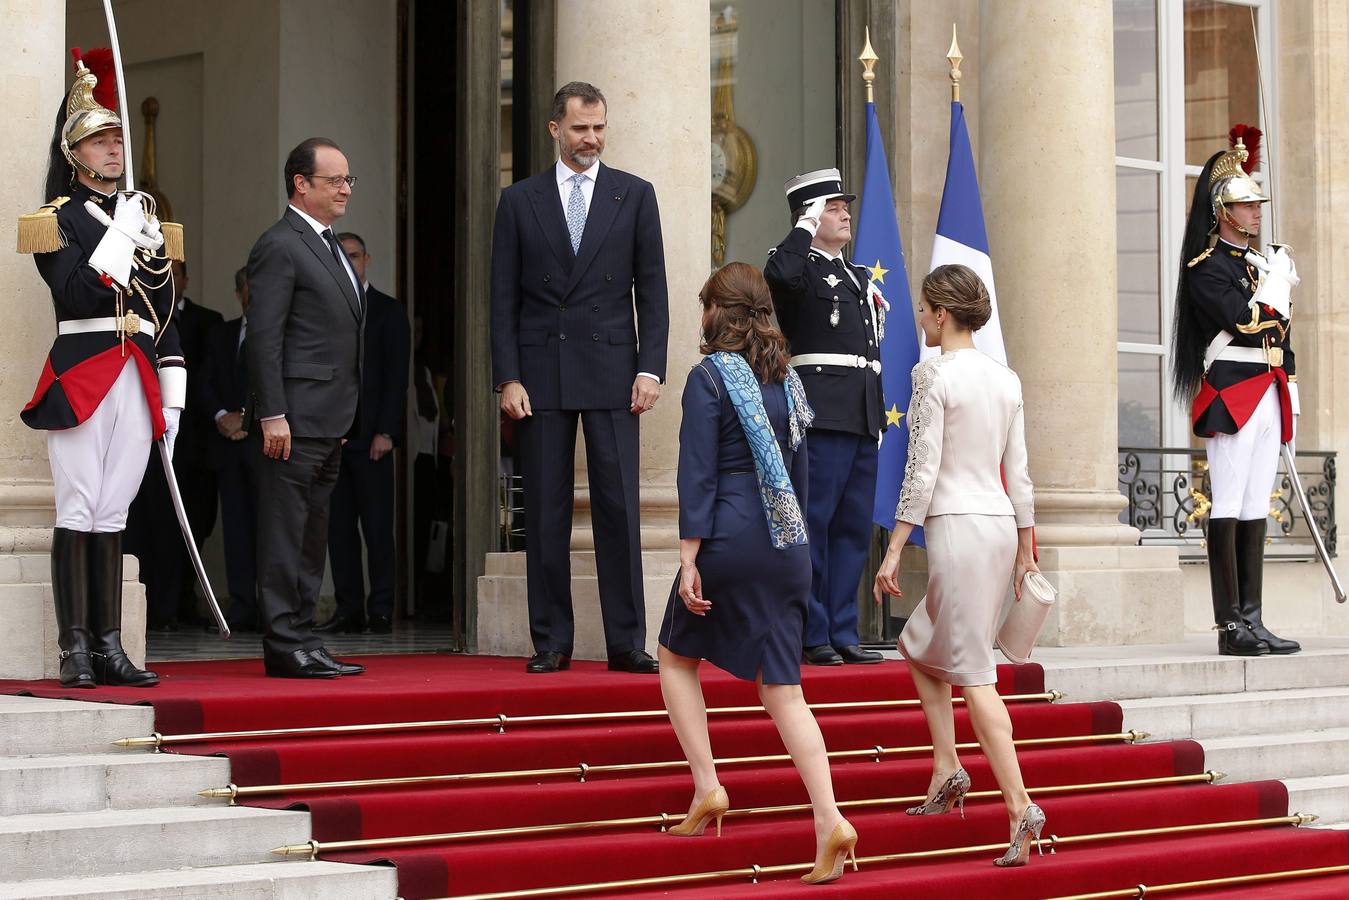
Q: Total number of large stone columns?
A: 3